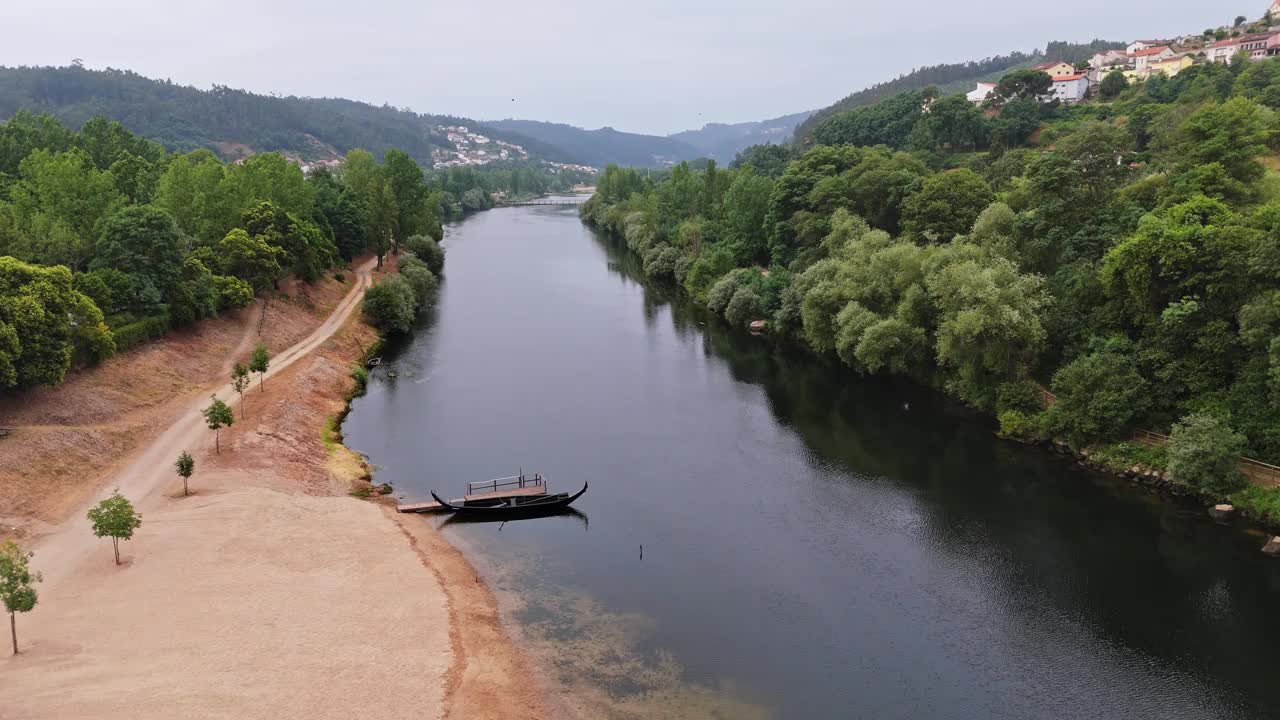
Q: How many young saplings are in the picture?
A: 6